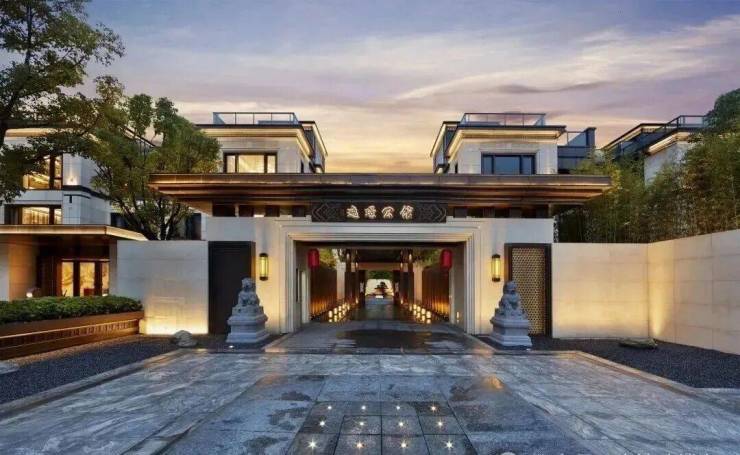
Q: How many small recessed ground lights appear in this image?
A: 12